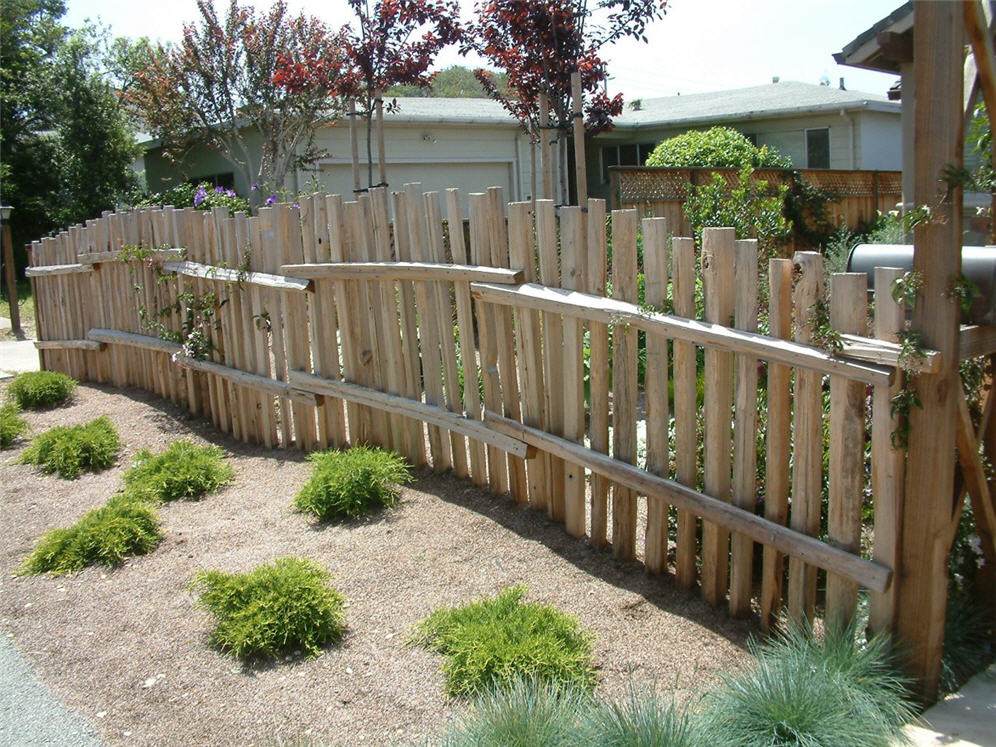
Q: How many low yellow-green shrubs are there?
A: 8